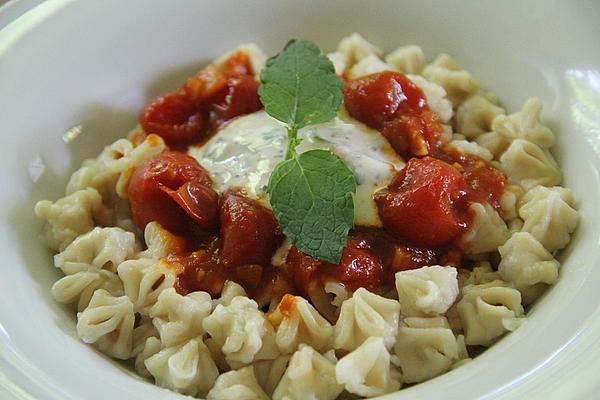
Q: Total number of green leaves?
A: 2